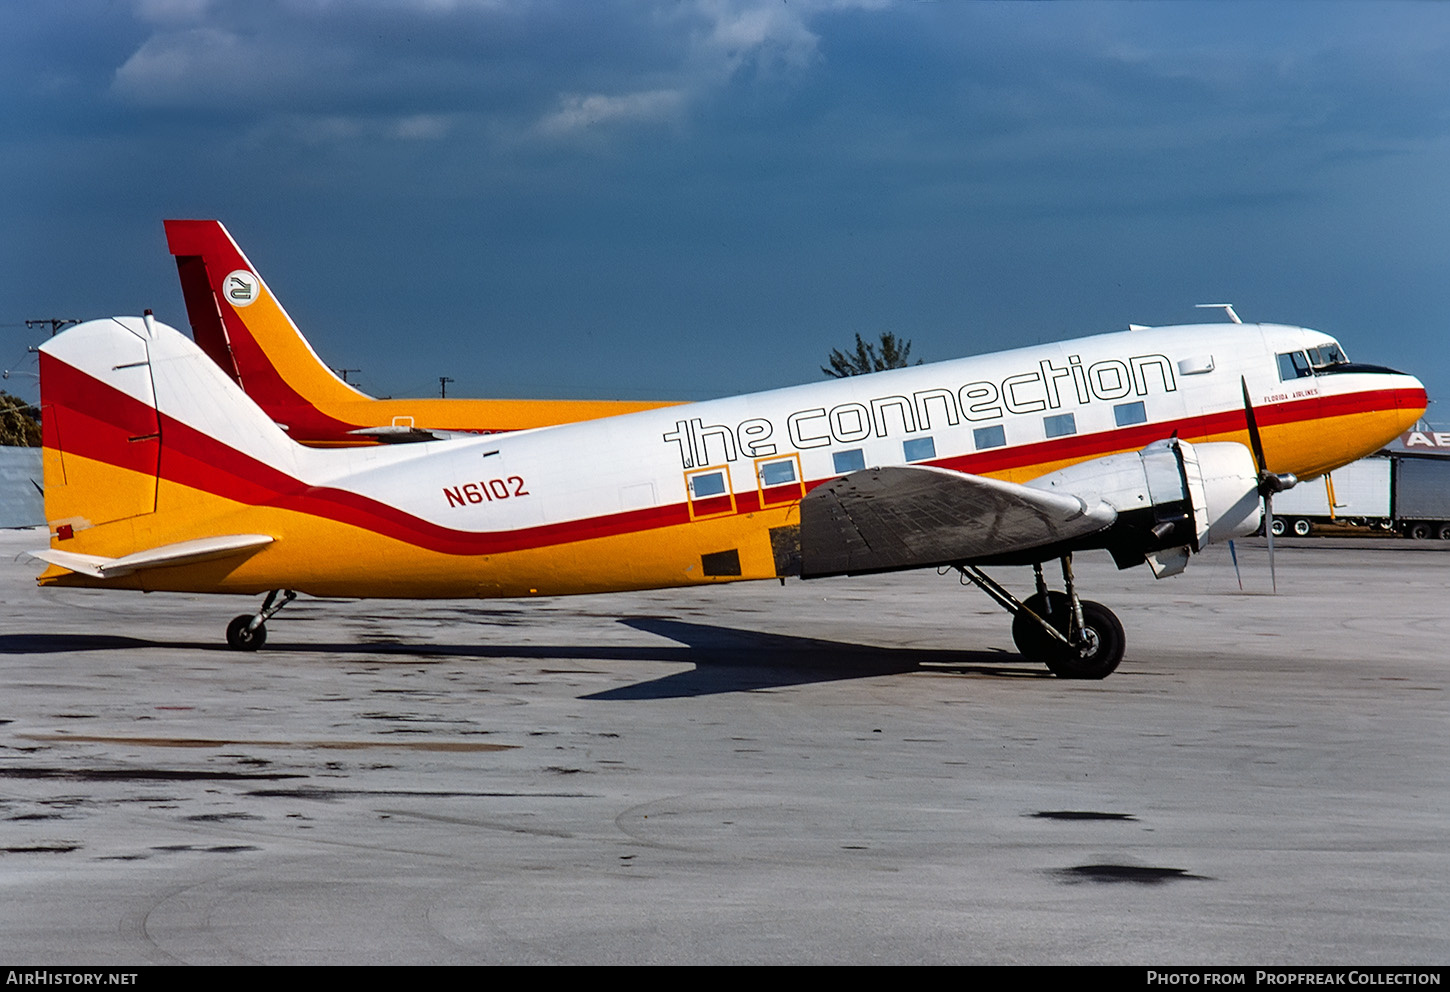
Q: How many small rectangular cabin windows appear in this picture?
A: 7